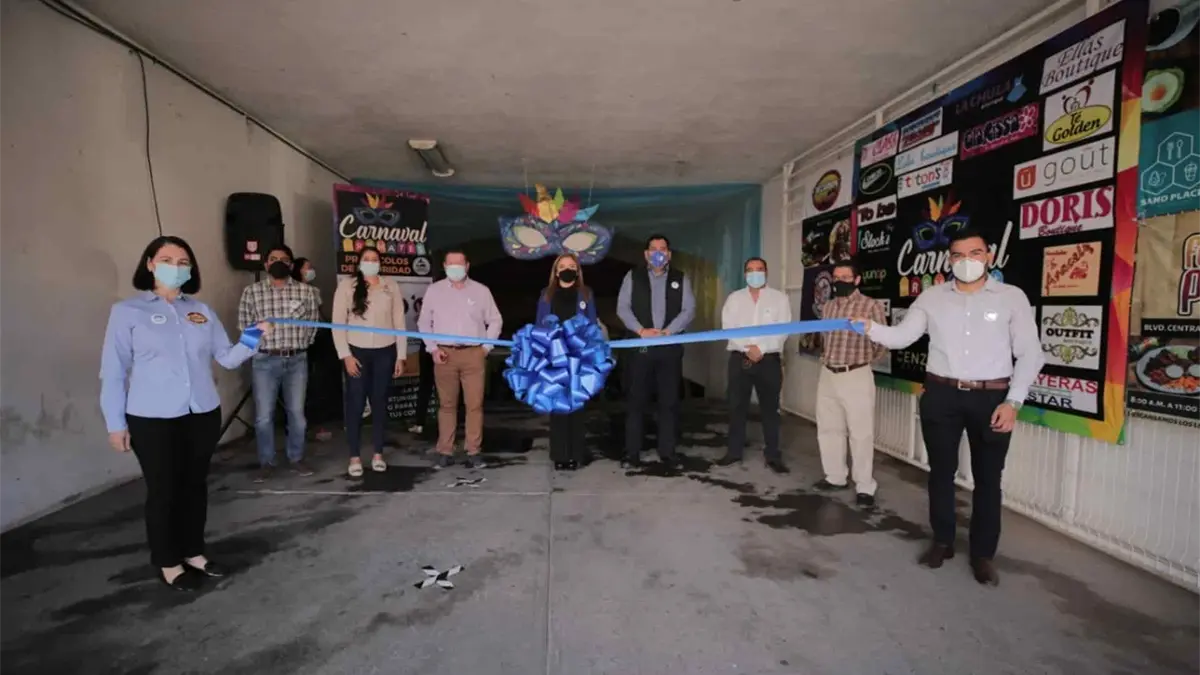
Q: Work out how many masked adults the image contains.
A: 10